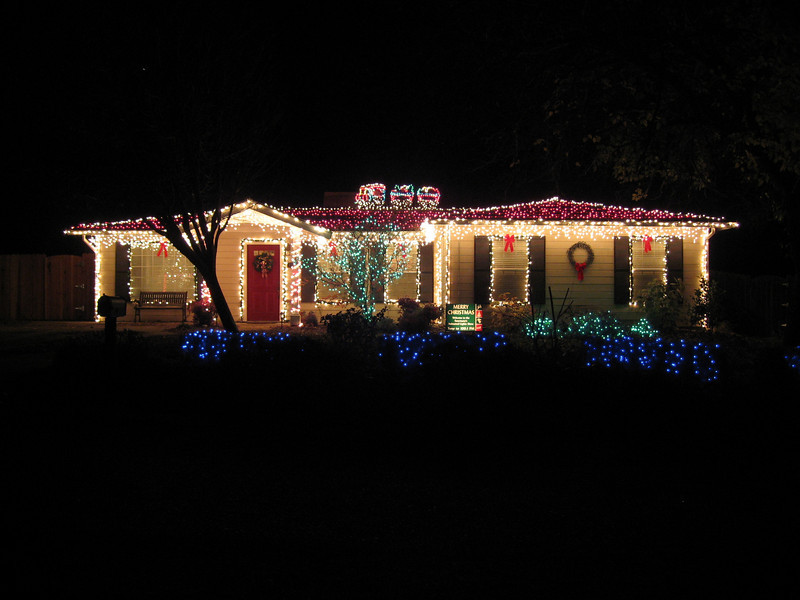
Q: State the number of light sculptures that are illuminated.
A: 3